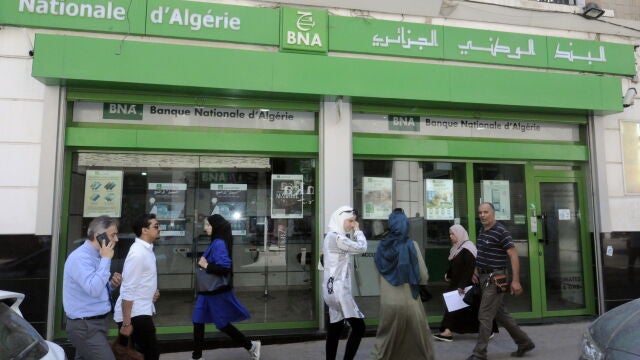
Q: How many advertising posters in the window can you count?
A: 7